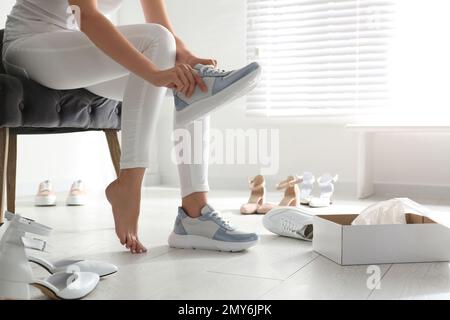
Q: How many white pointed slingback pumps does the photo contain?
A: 2